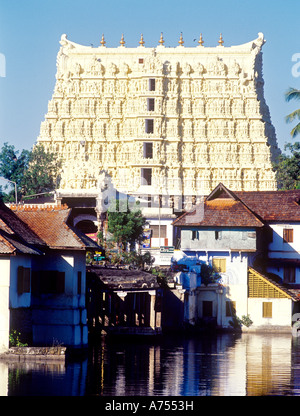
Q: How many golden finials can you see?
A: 7